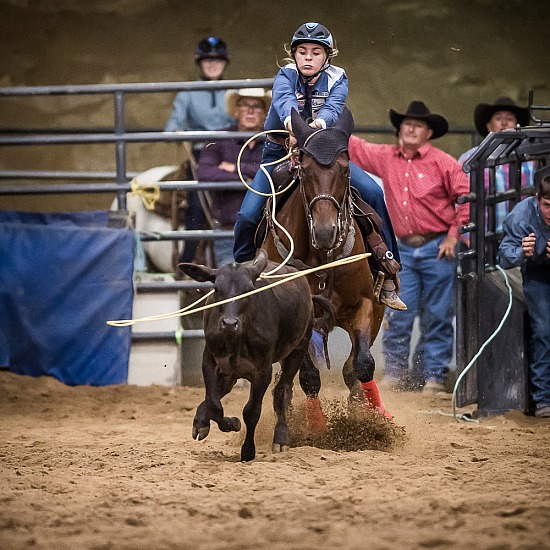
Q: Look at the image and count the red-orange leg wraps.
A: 2